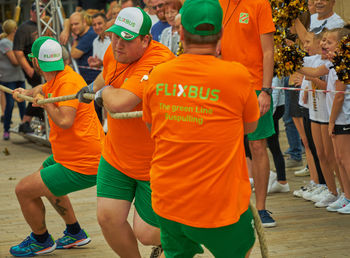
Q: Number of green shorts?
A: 4